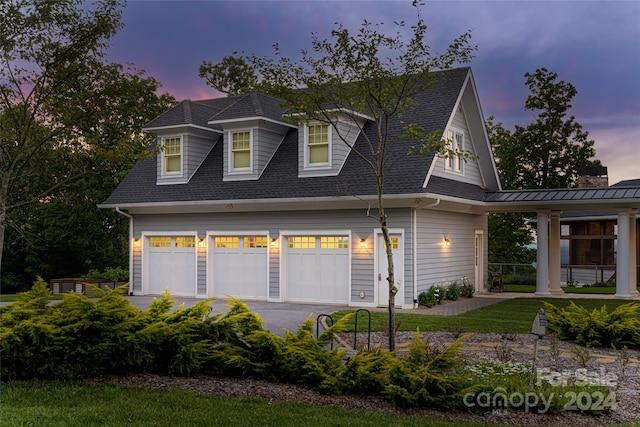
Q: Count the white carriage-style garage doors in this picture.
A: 3